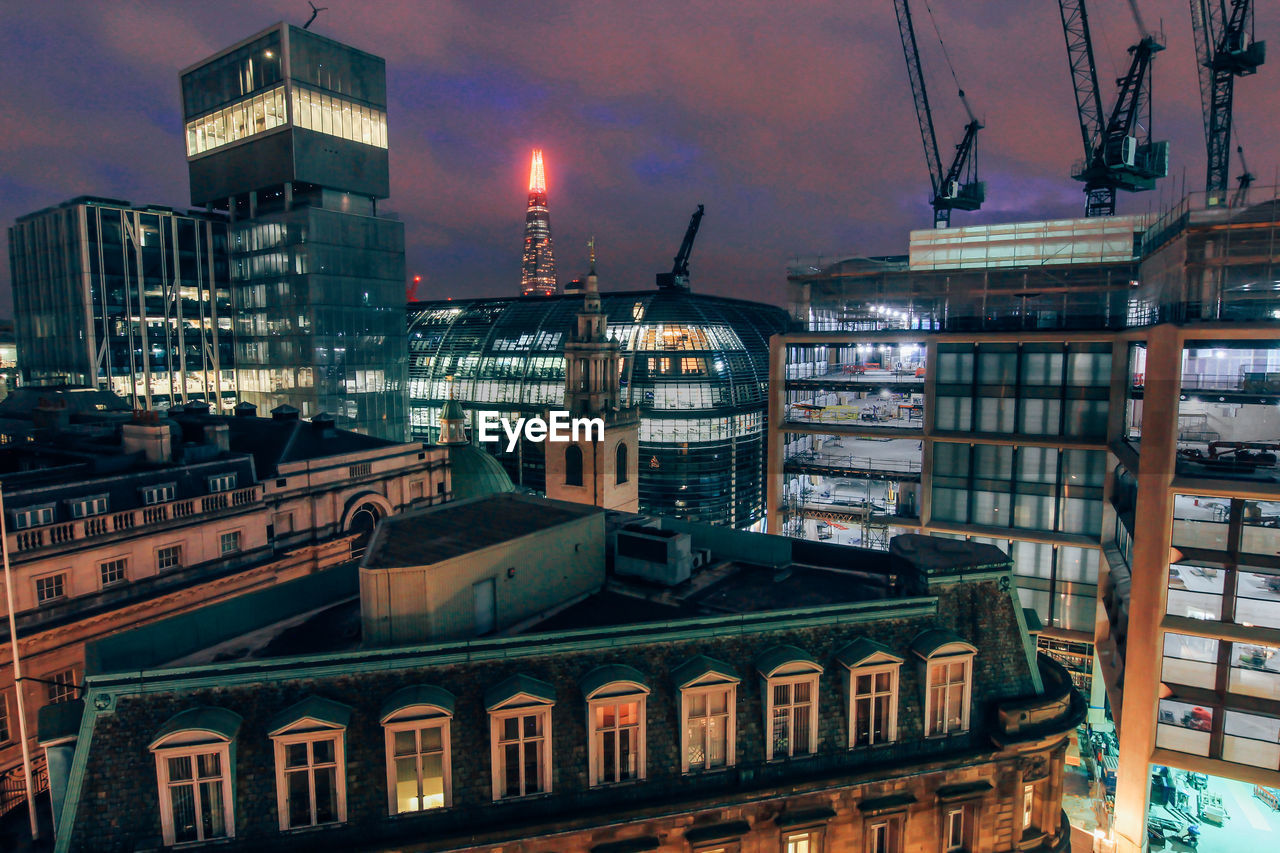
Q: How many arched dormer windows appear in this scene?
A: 5